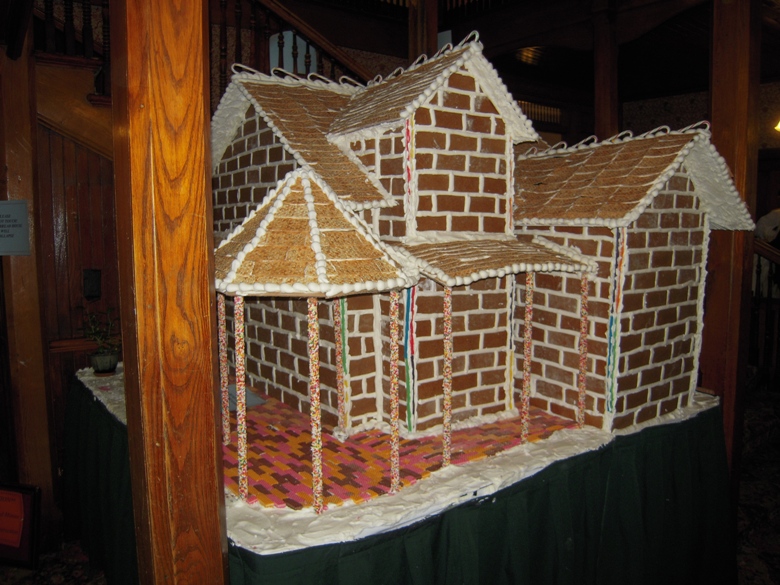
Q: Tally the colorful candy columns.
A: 8